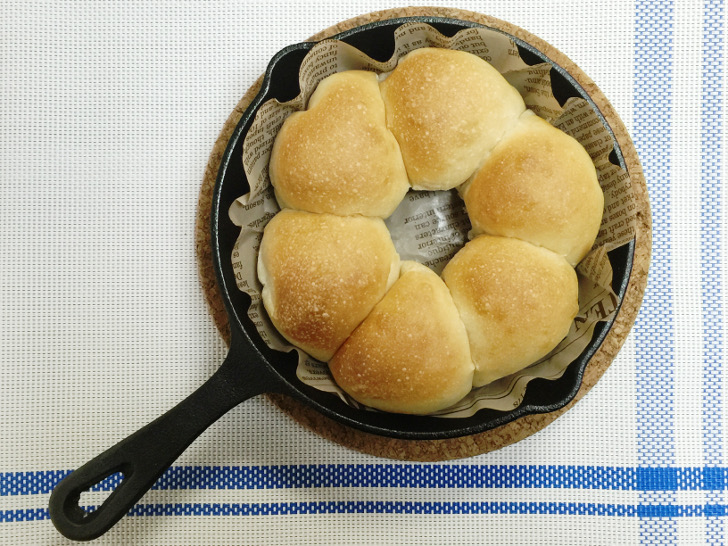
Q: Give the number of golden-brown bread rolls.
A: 6